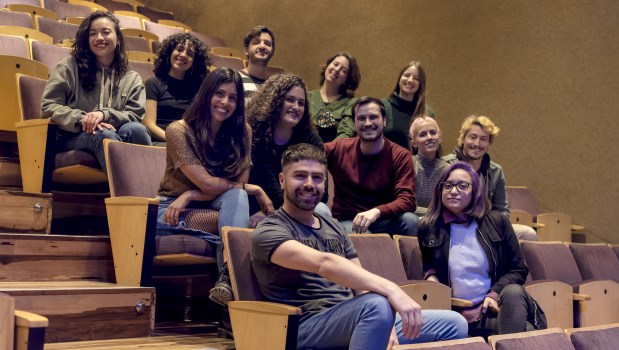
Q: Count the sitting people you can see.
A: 12